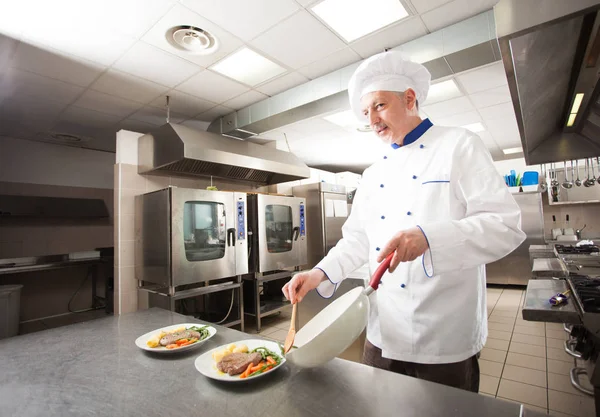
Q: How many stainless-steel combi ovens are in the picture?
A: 2